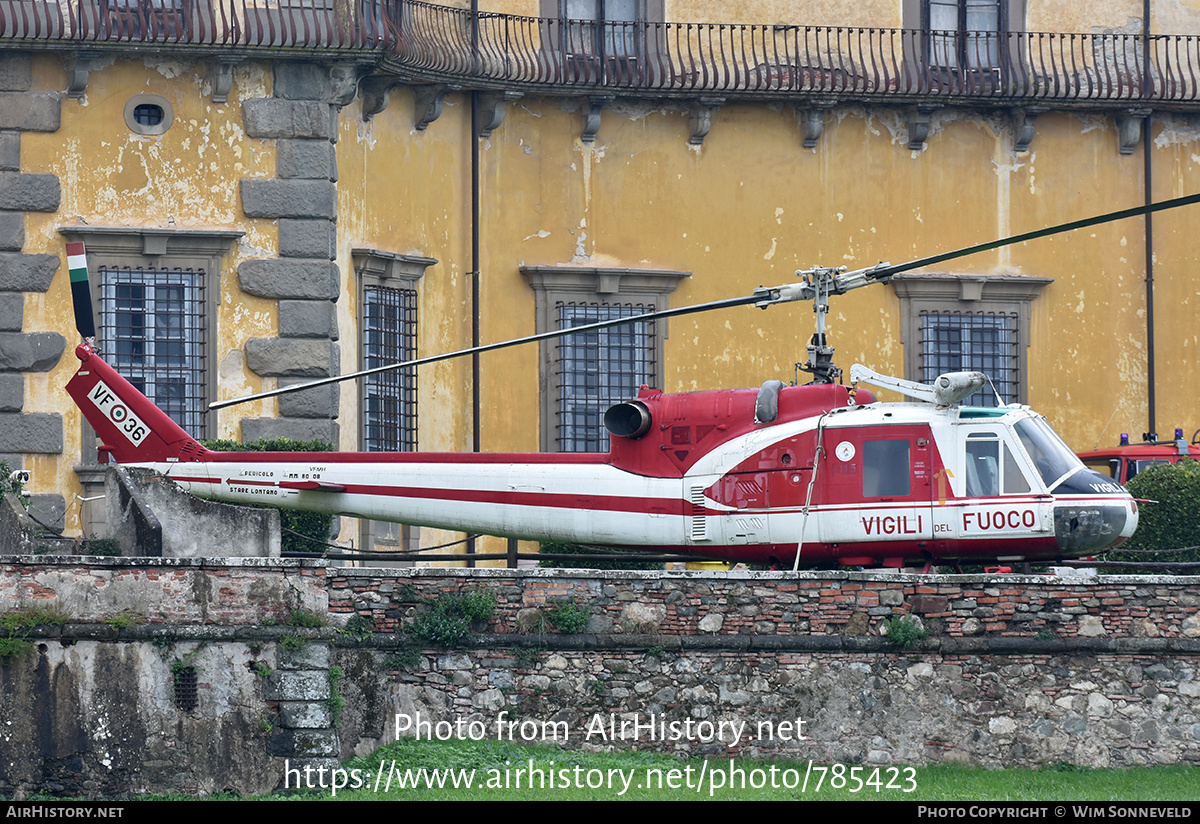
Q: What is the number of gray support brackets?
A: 12